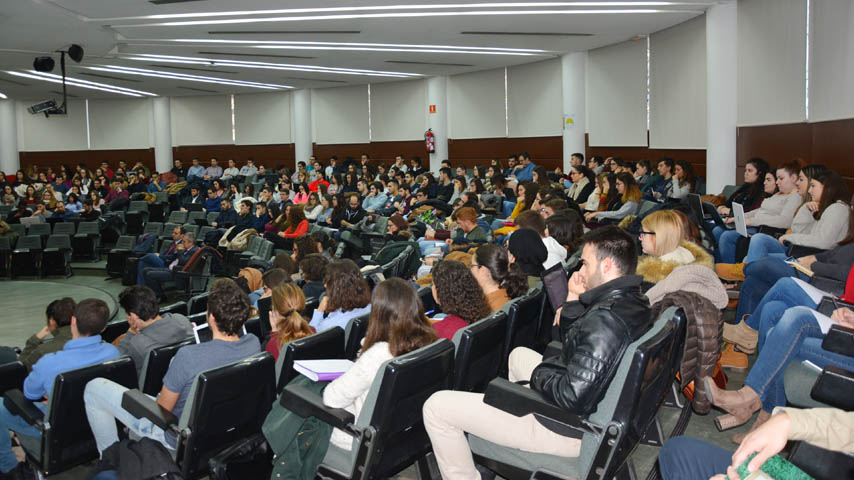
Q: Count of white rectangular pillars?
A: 6